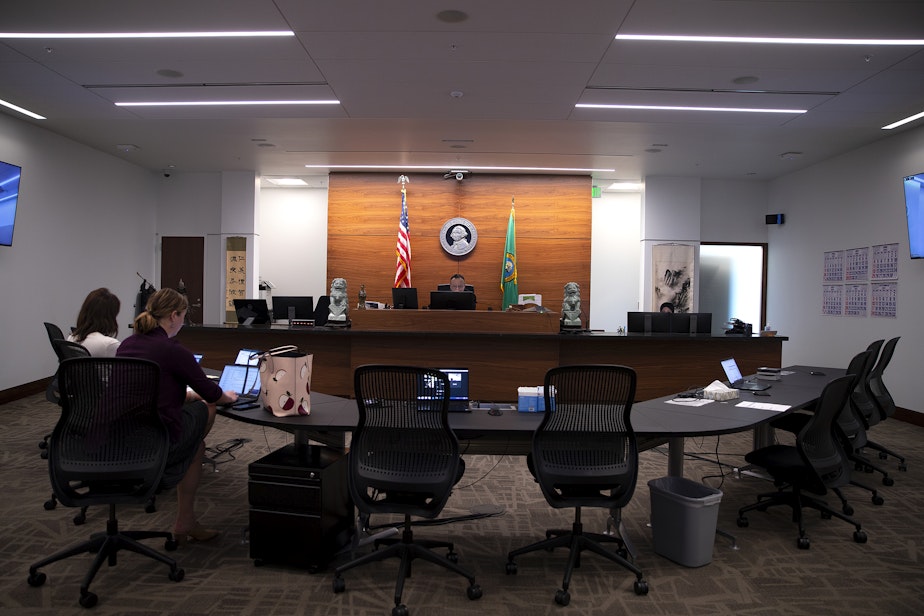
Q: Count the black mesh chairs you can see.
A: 9